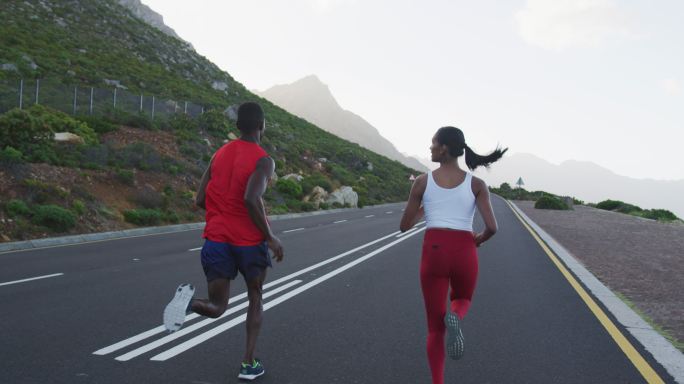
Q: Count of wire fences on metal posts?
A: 1